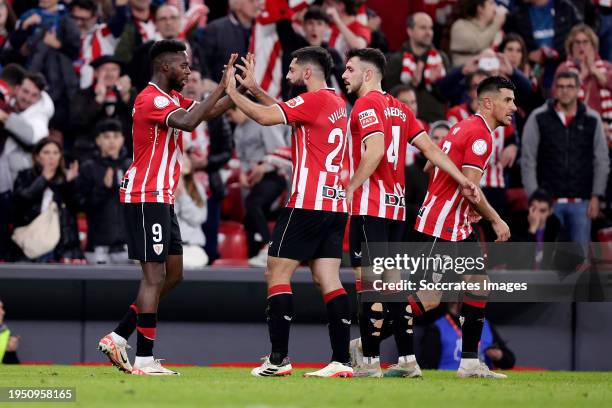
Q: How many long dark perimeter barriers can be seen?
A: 1